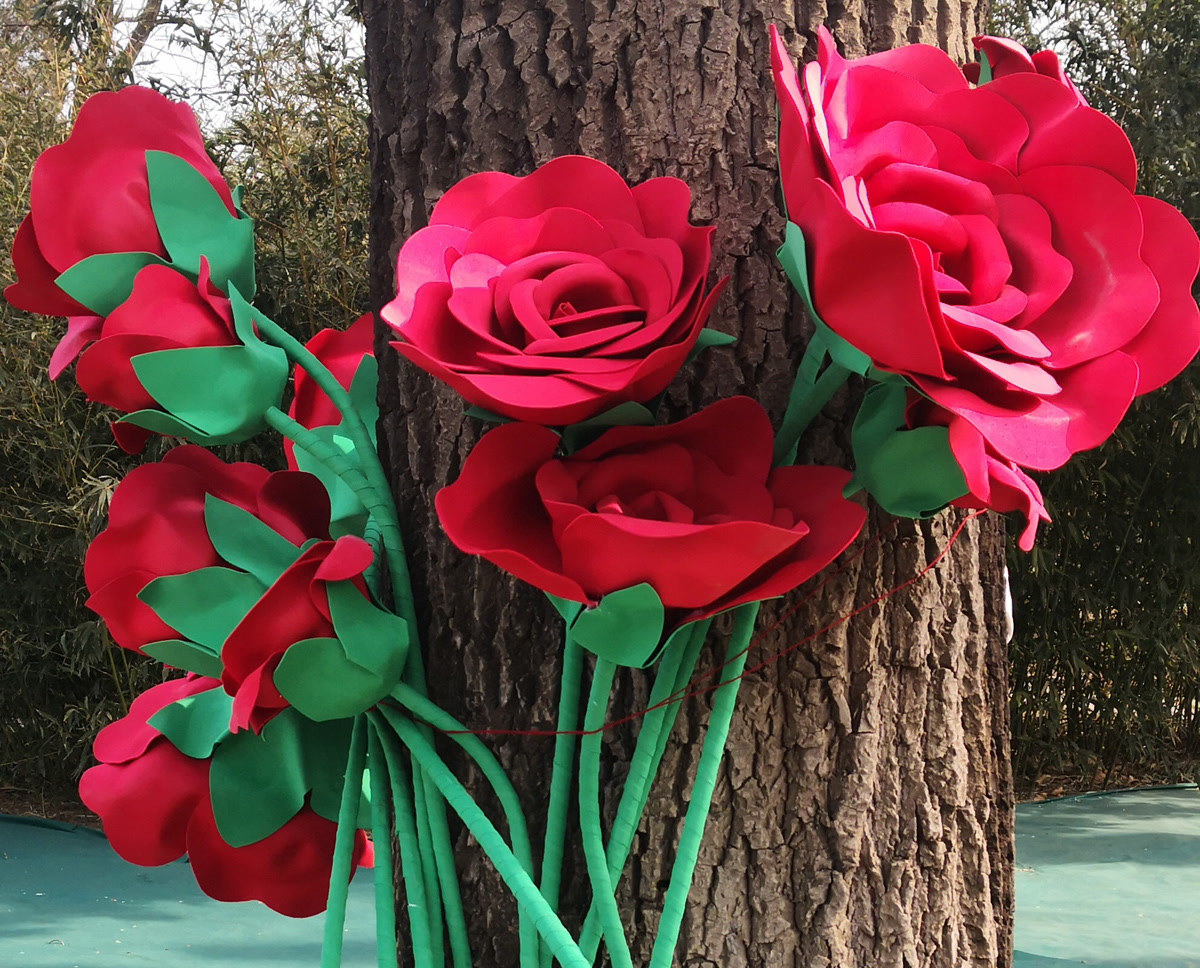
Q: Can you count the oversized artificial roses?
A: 11